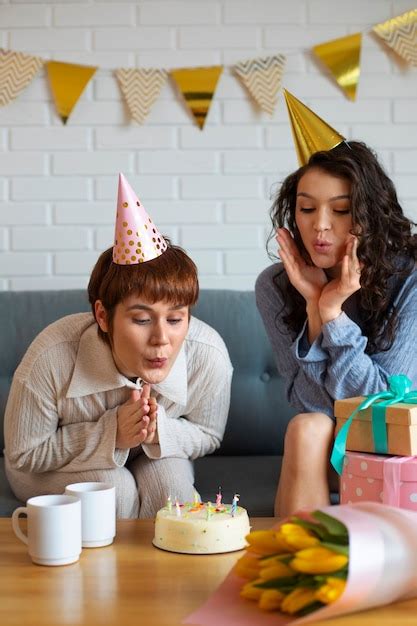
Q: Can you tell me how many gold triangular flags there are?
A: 3